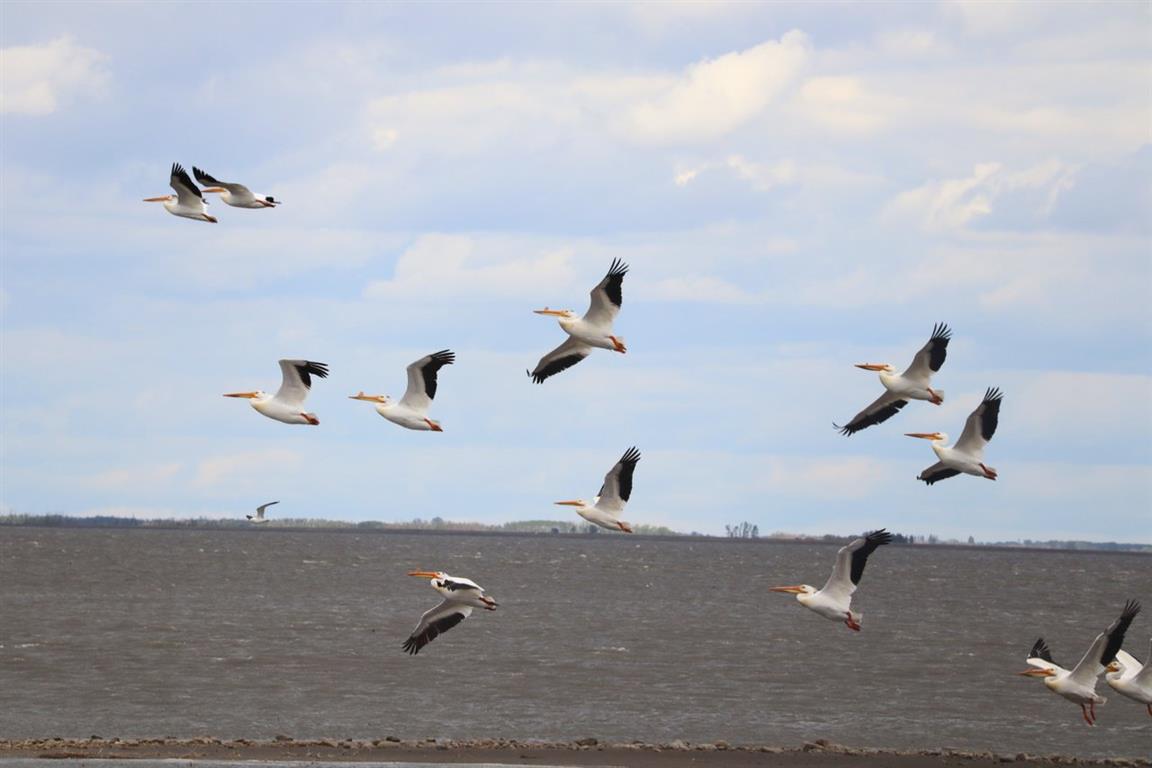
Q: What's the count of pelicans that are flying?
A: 12